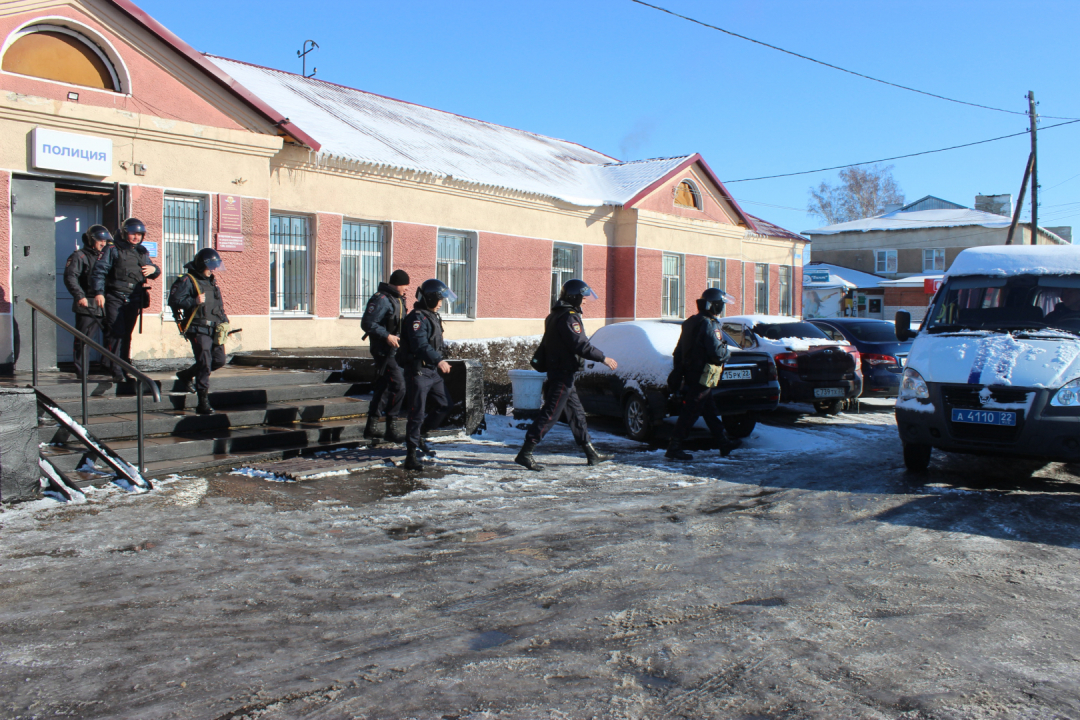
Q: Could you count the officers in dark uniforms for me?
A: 7